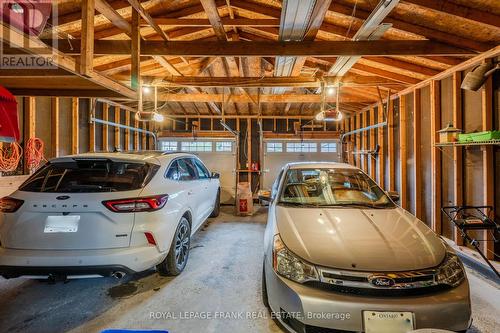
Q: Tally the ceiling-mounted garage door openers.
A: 2